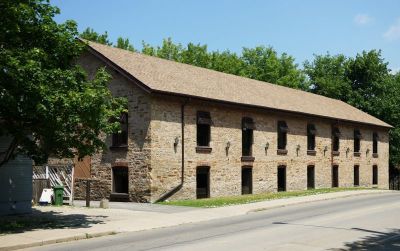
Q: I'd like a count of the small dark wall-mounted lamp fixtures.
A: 7